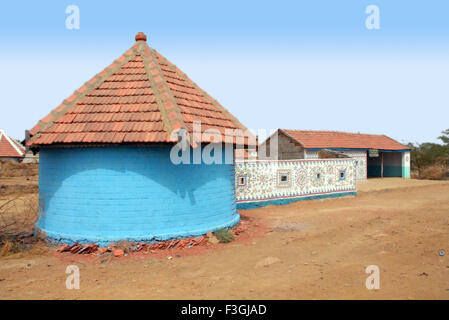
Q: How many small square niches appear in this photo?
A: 4